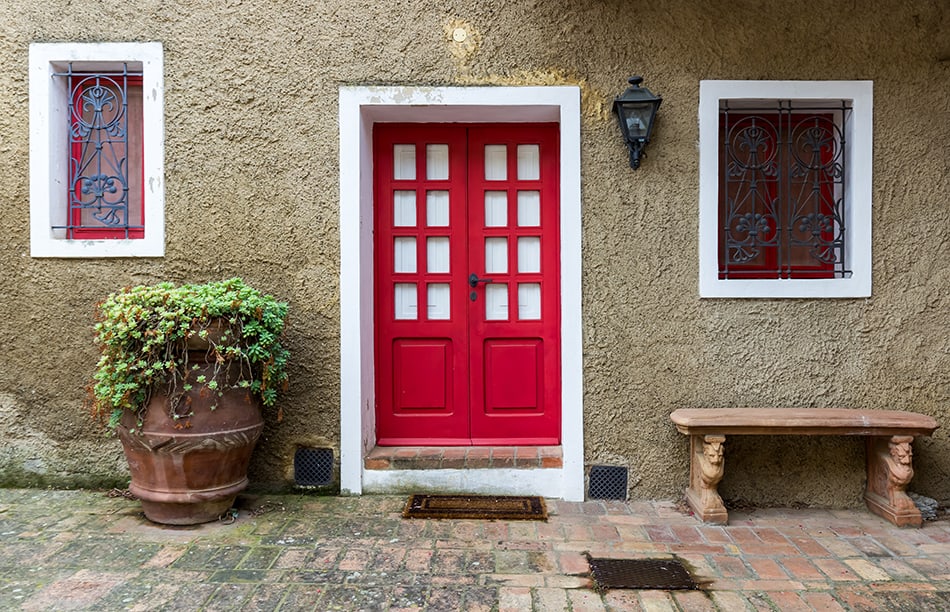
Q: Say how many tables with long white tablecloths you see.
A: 0